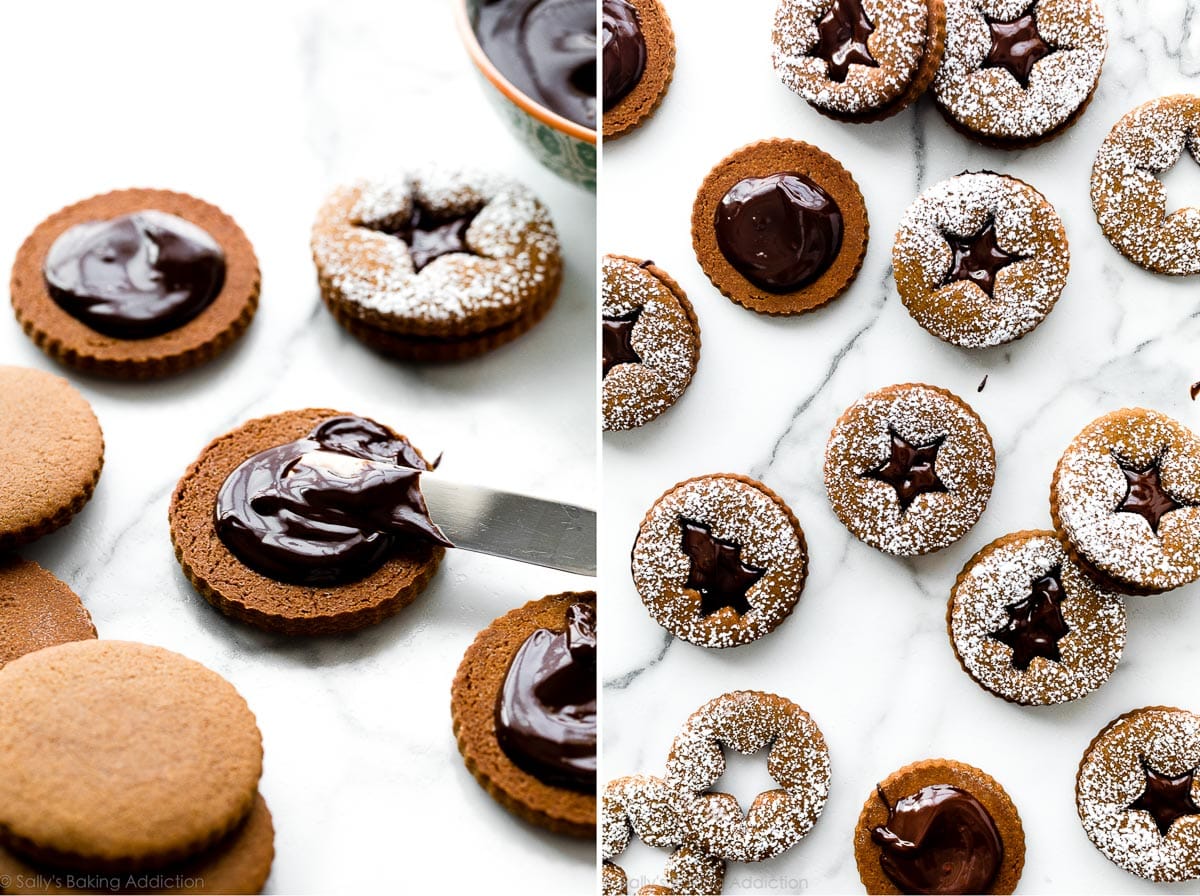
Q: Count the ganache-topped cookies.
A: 6